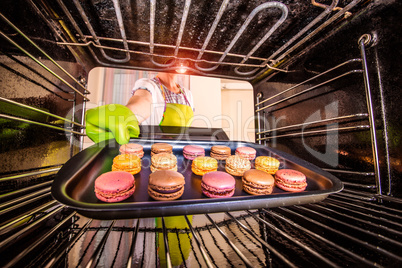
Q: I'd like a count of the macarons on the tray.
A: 15